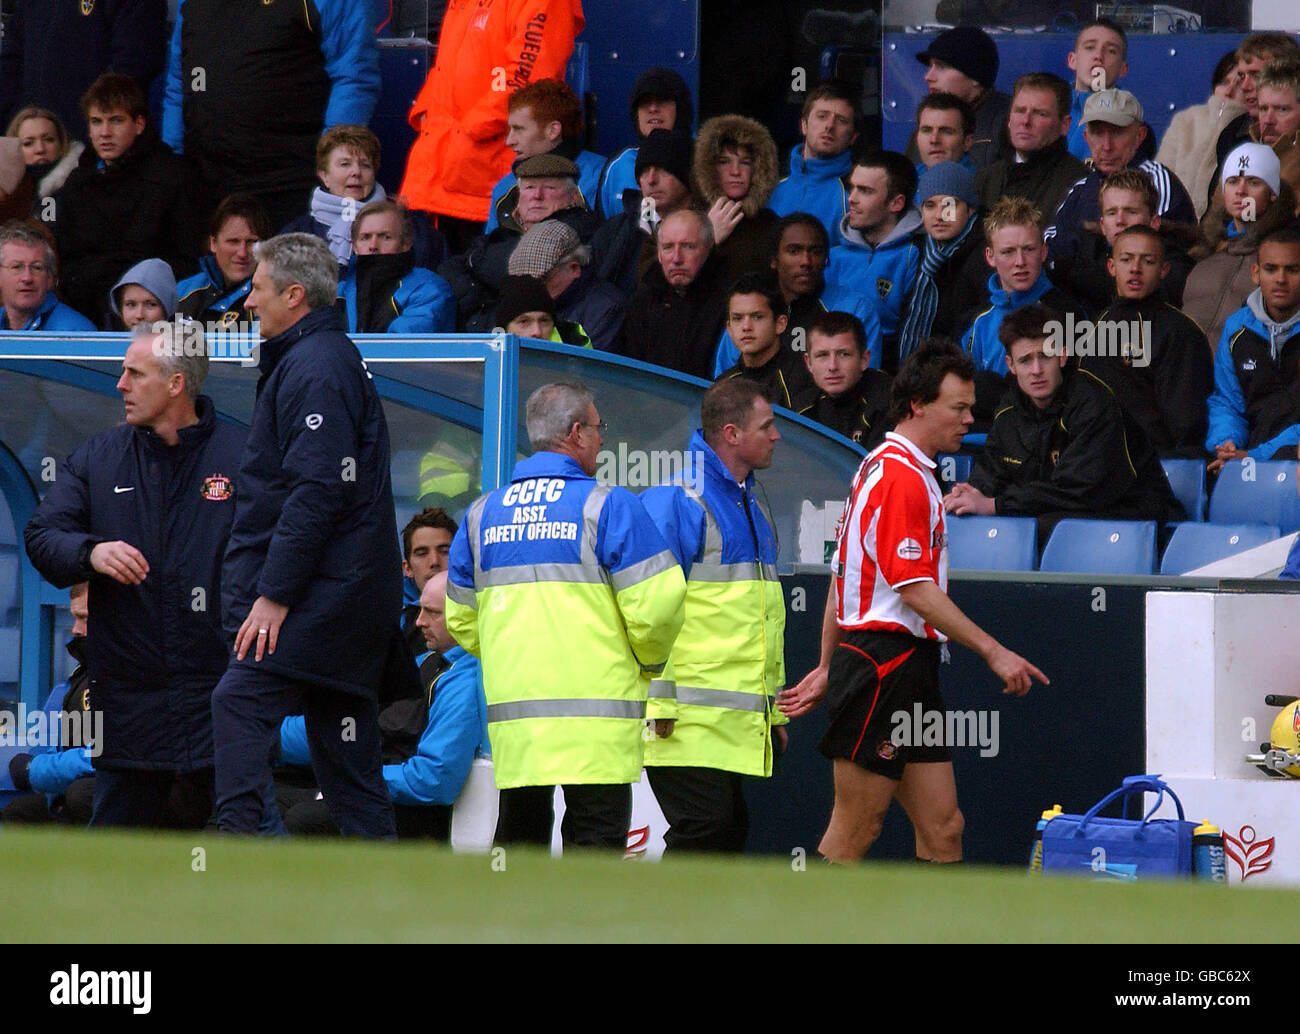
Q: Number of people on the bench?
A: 3